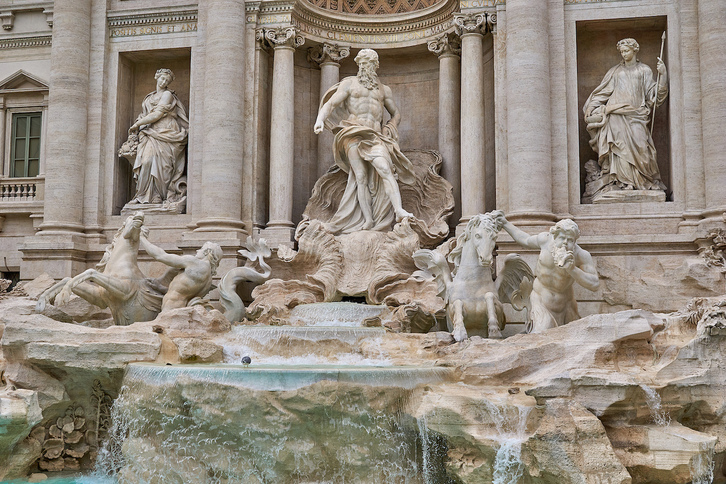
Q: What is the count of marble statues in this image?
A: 7